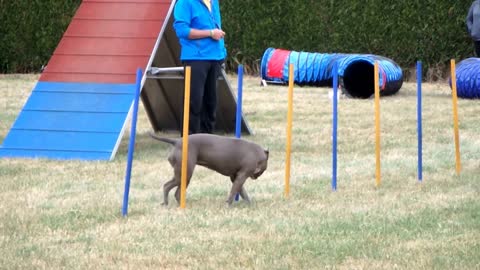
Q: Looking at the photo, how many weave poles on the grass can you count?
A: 8